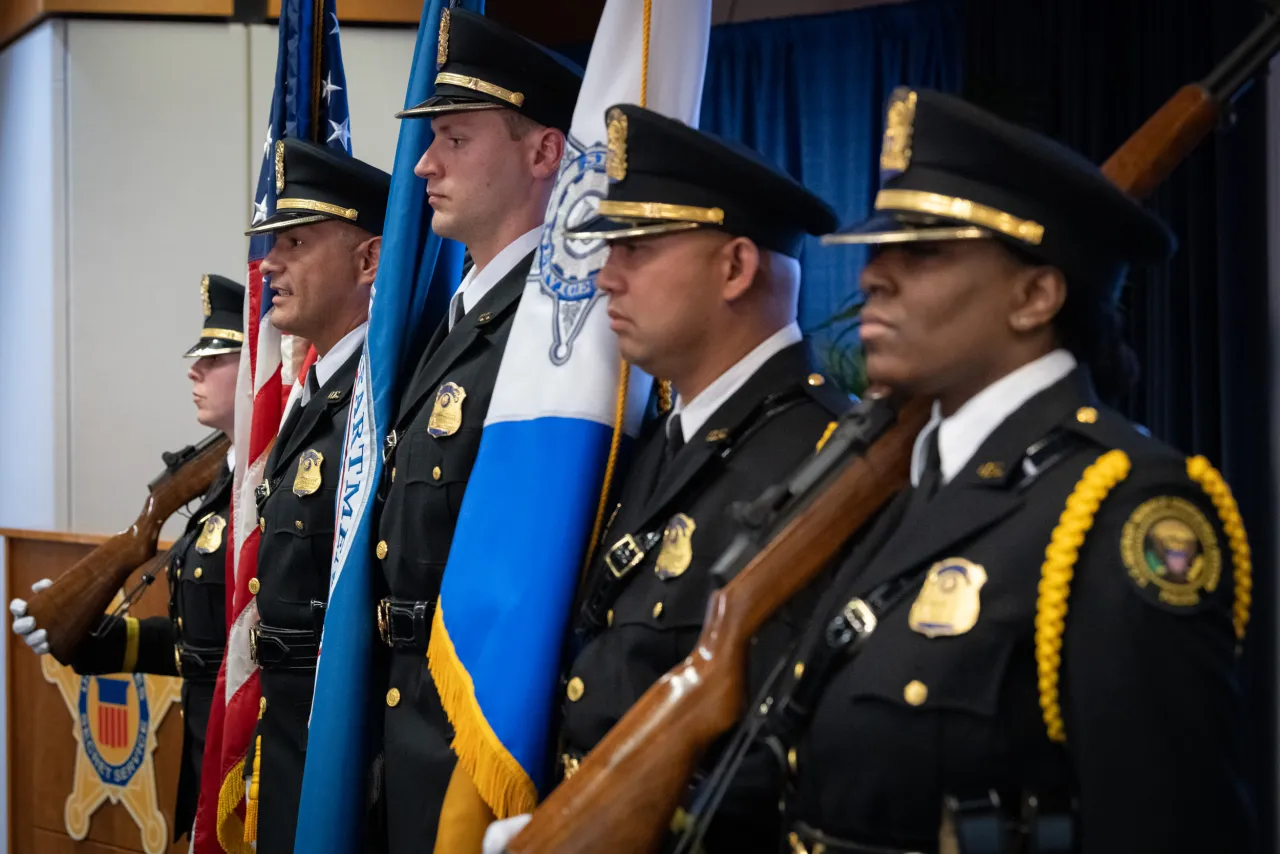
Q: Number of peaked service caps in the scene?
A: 5